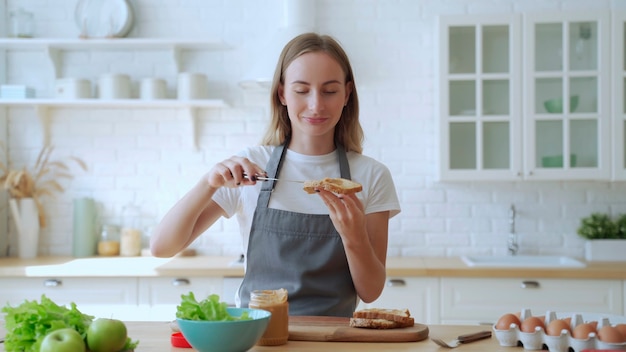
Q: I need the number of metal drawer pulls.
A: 4